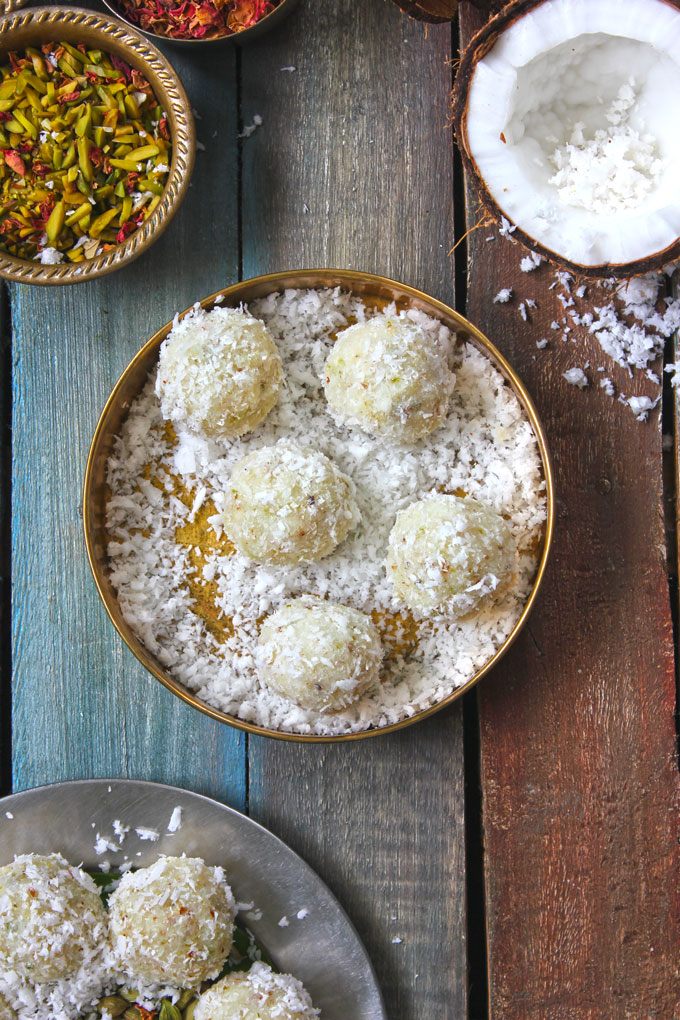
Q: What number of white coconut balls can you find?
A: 8